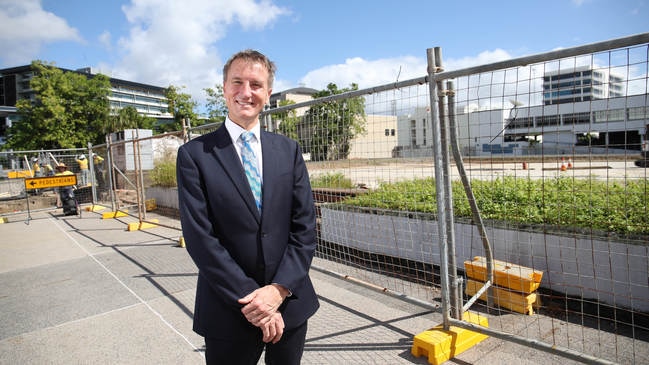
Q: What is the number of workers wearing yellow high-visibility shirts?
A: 5